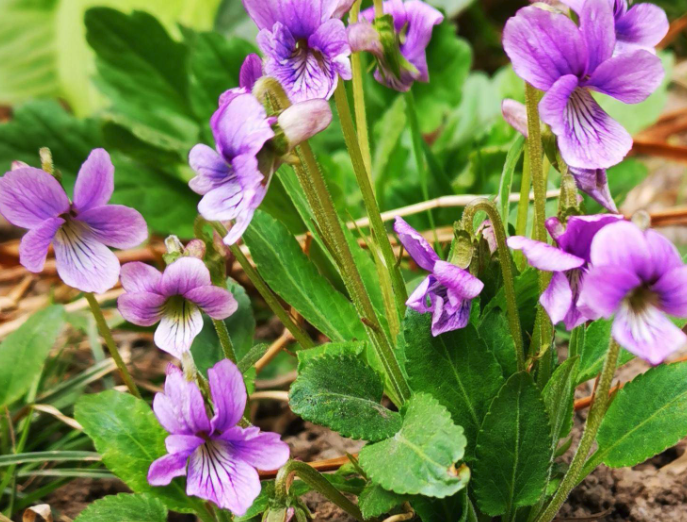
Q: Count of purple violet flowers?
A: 11